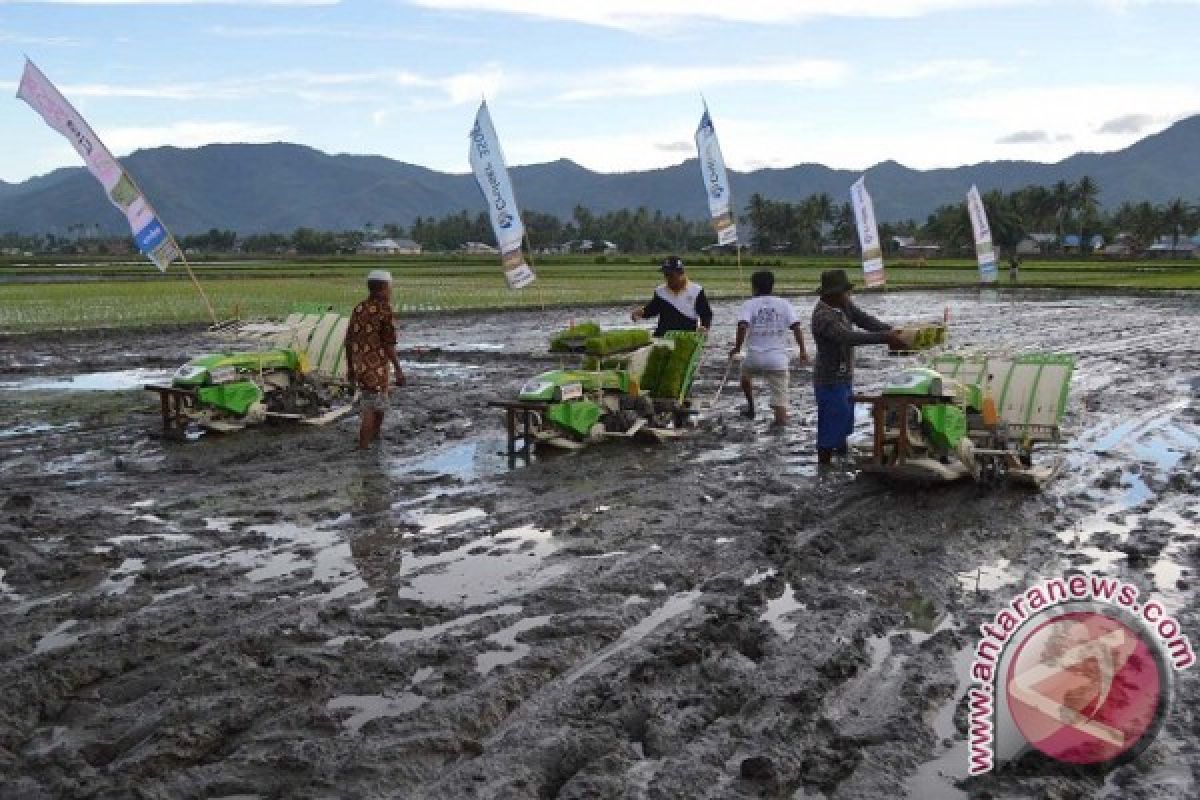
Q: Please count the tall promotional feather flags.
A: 5